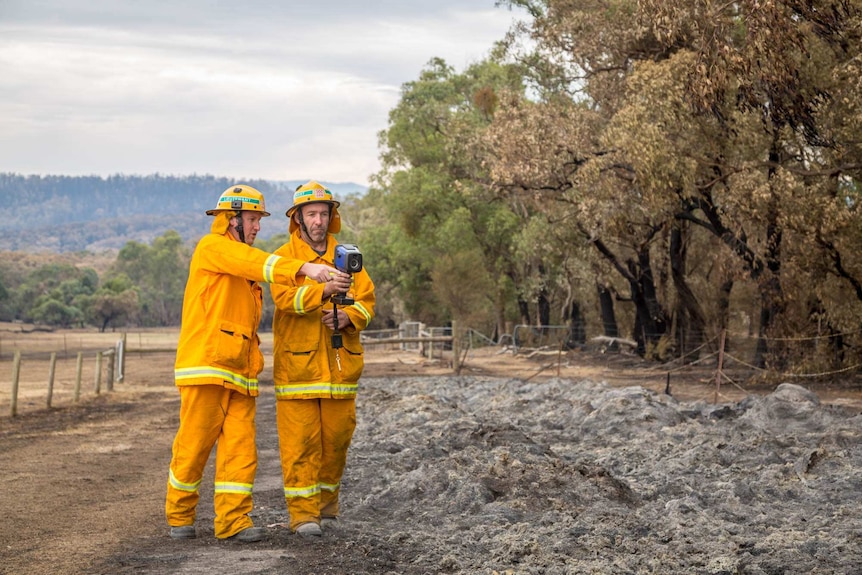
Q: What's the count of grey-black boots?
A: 4